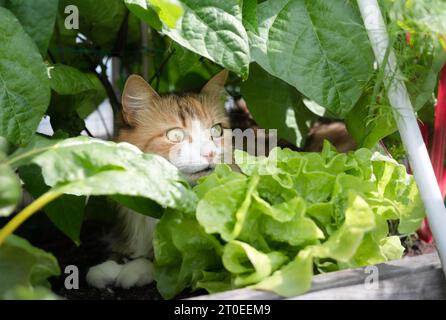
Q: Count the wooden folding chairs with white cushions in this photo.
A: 0